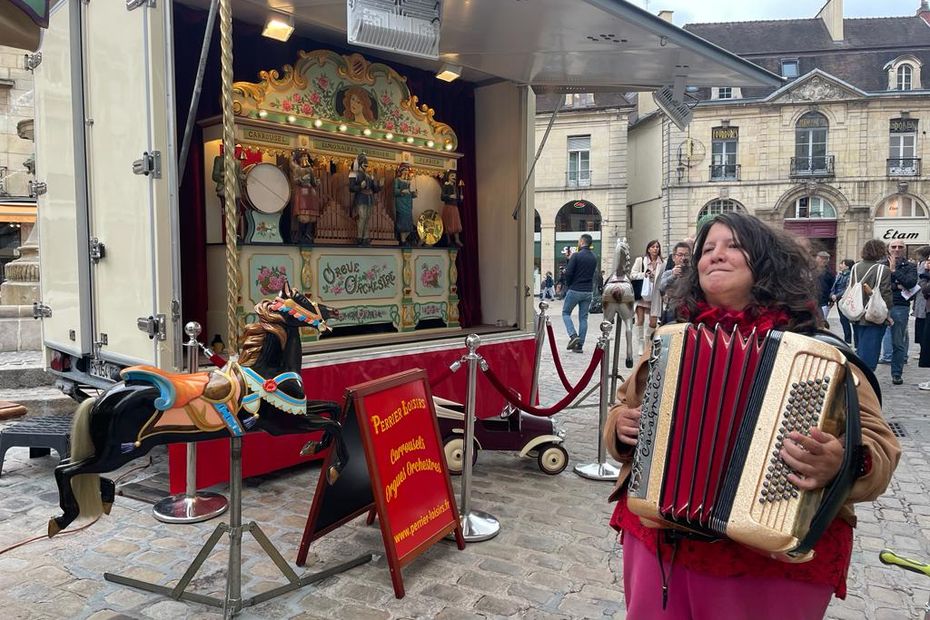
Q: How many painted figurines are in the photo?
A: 5